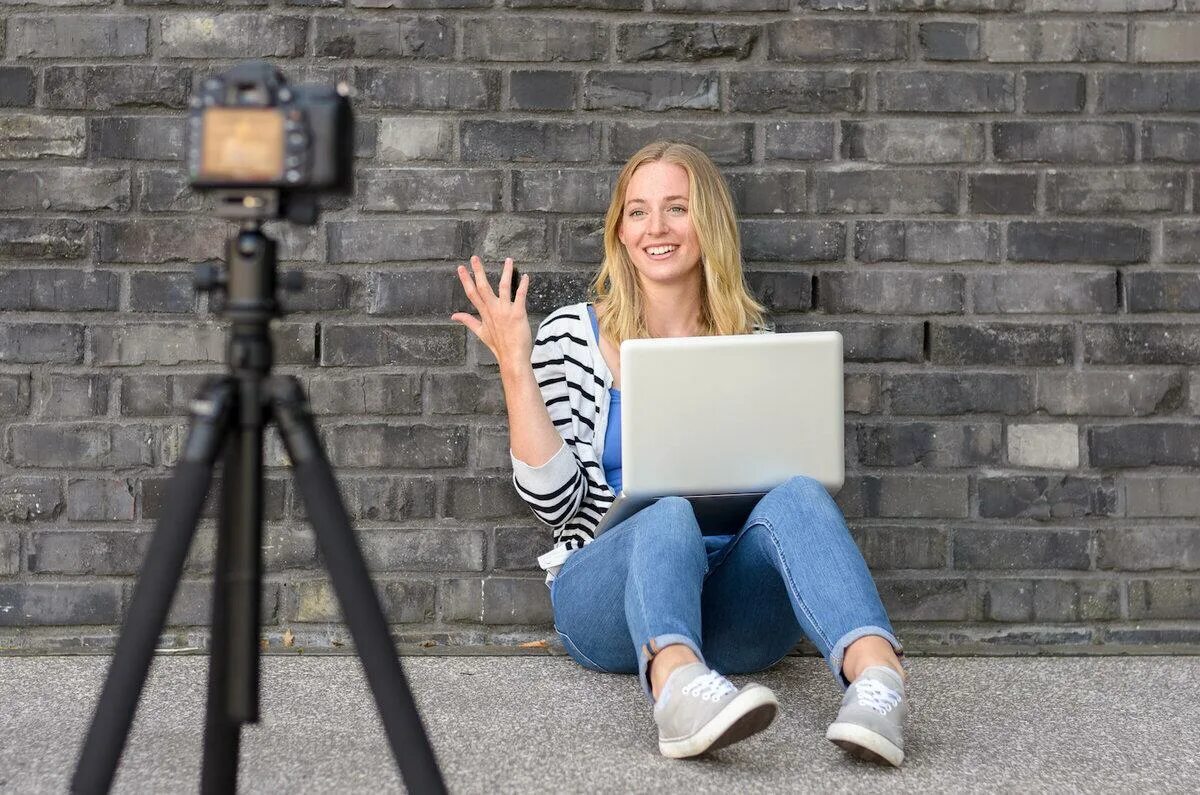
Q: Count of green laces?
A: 0